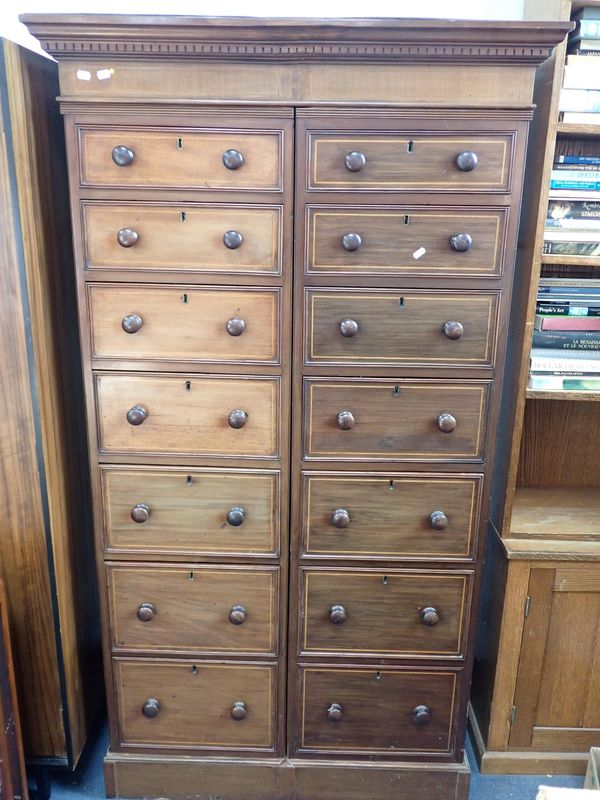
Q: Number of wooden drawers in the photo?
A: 14